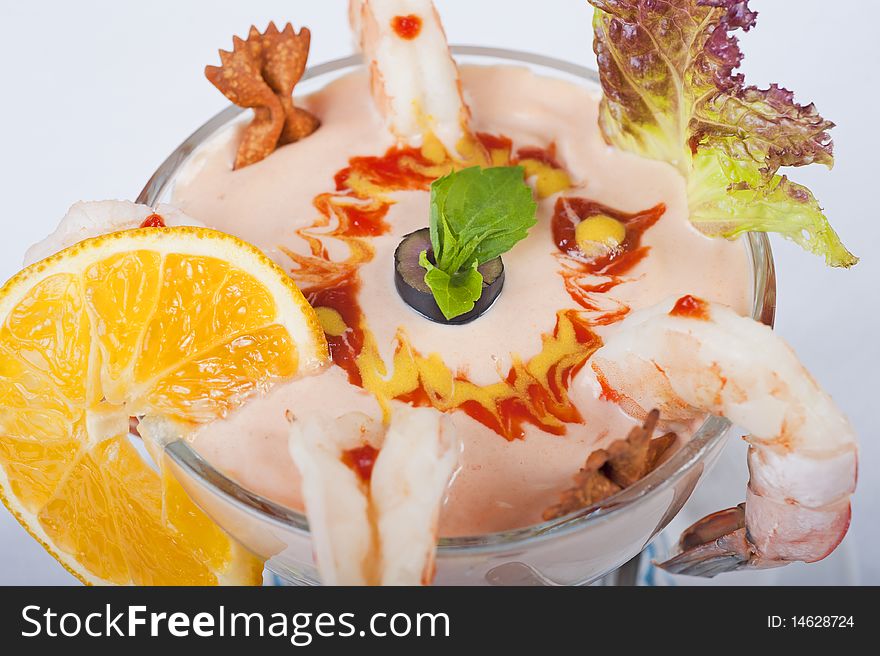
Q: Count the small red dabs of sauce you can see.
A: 4